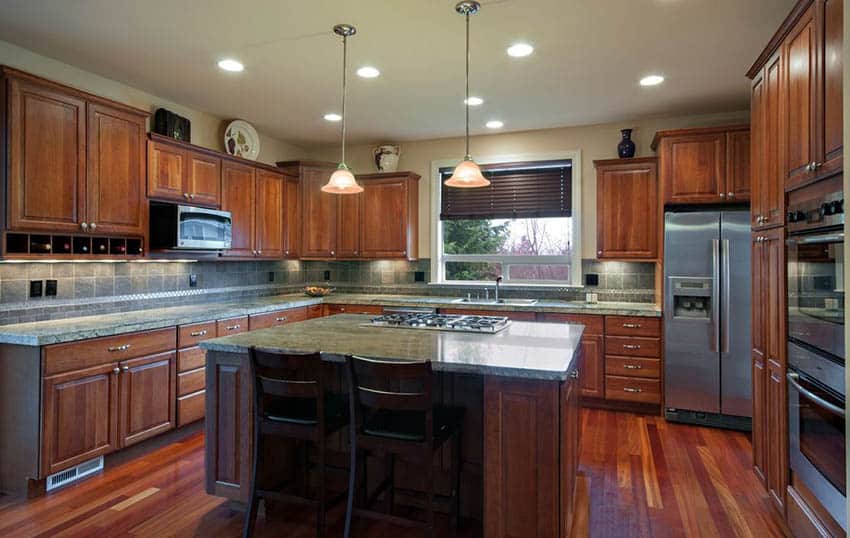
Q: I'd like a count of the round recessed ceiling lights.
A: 7